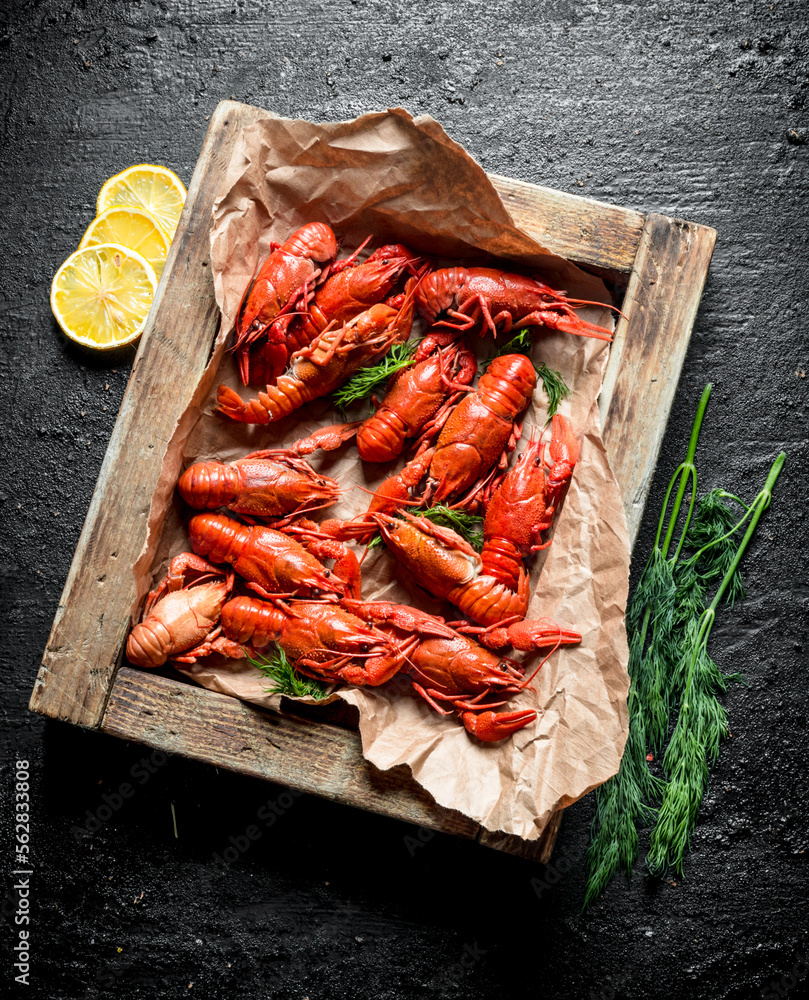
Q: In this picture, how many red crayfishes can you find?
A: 13